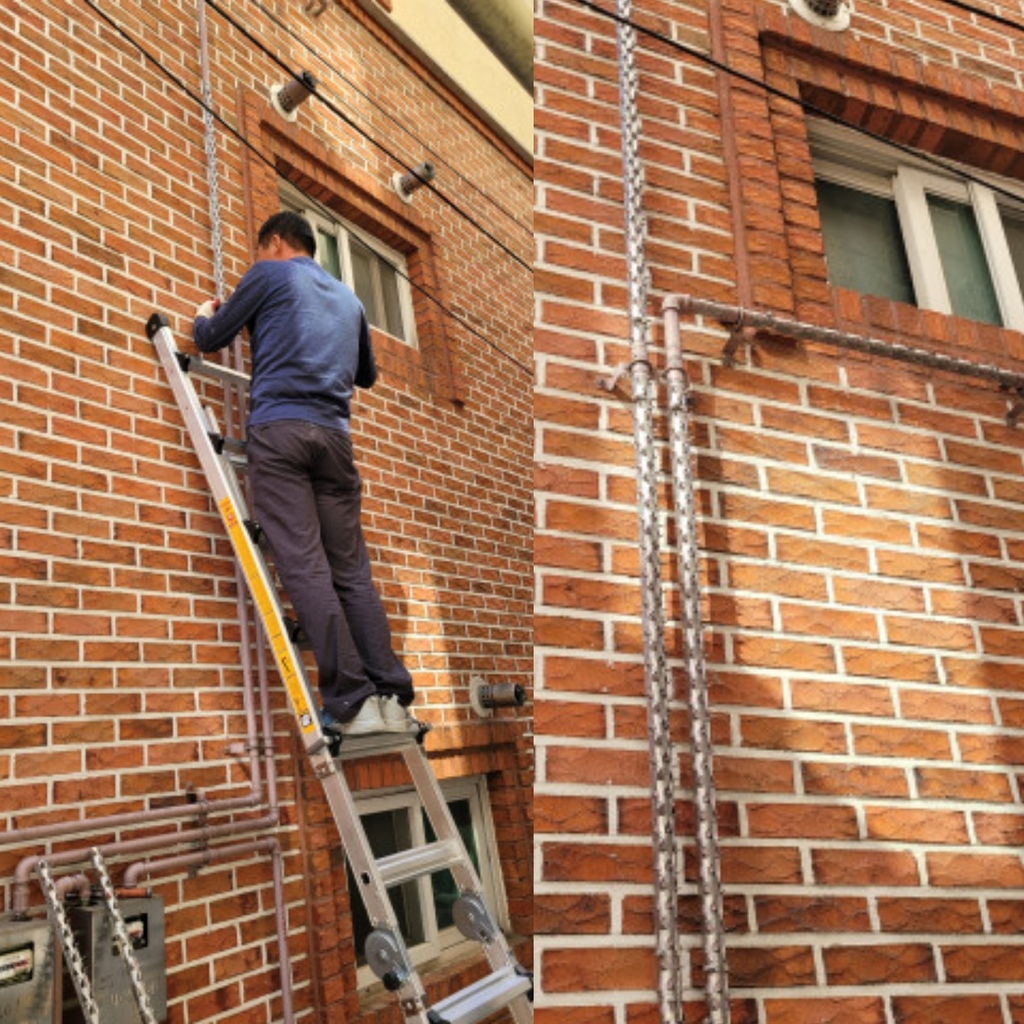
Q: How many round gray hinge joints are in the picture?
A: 2